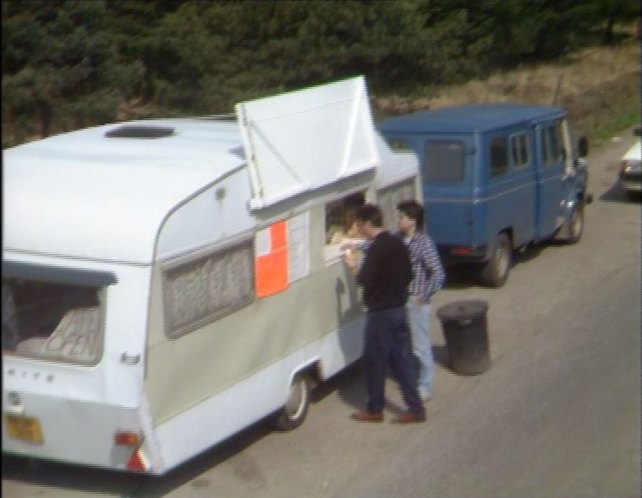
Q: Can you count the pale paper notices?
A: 2